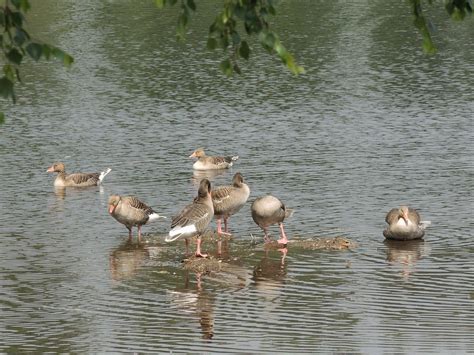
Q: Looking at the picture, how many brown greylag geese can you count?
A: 7